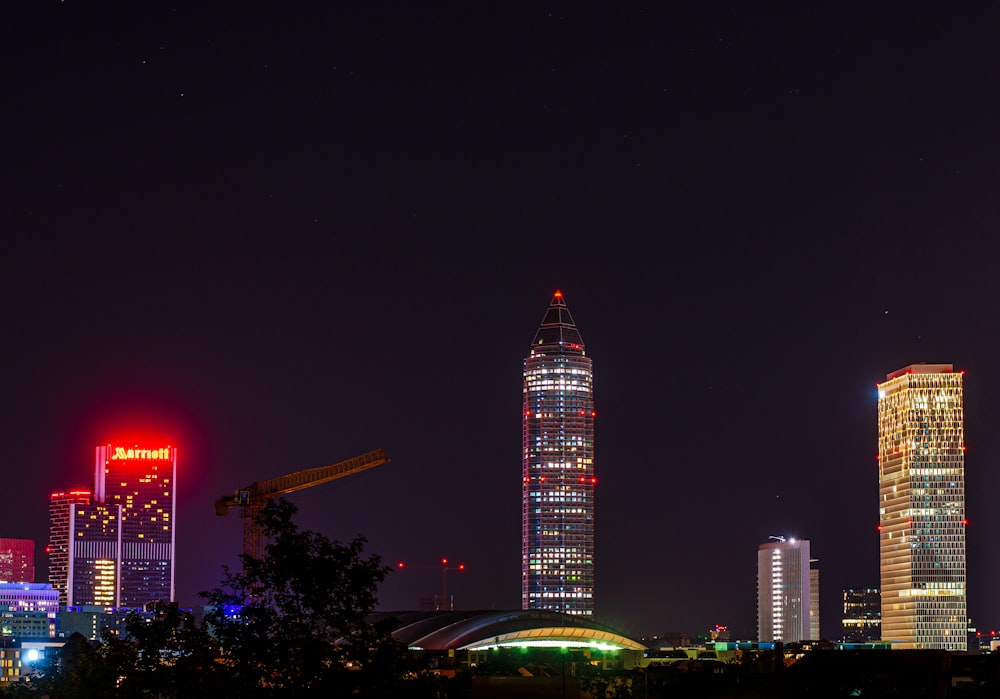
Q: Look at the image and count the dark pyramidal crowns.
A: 1